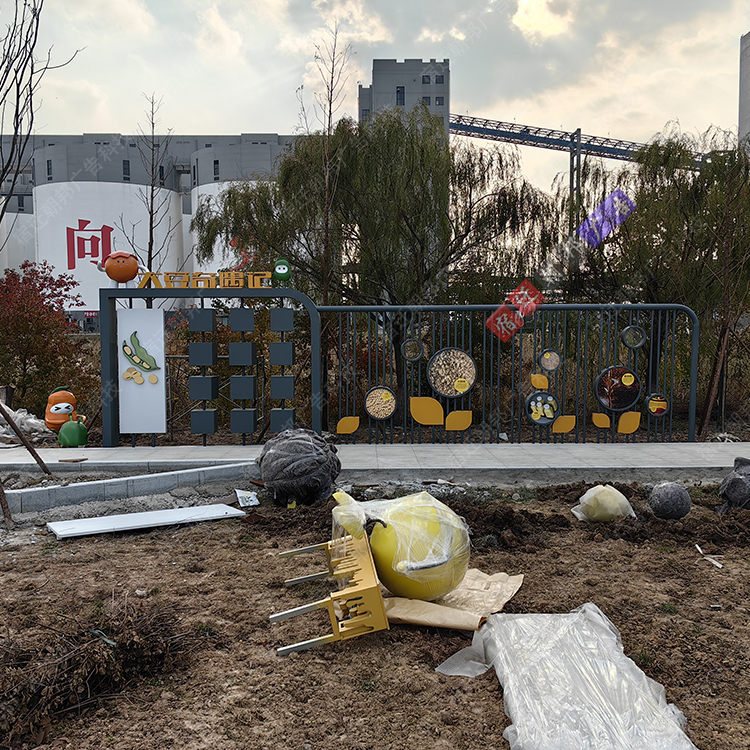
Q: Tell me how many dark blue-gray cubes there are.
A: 12